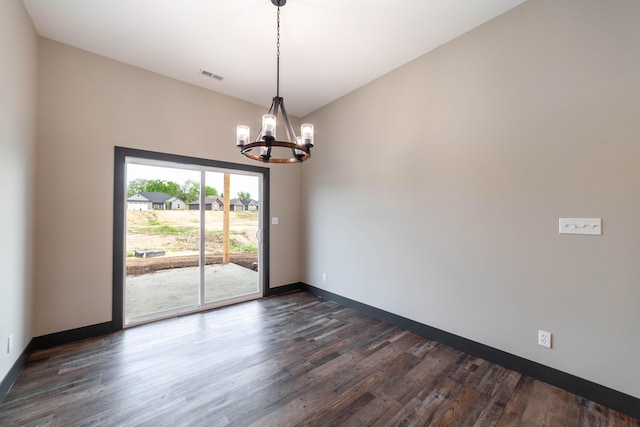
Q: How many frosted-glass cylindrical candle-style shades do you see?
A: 5